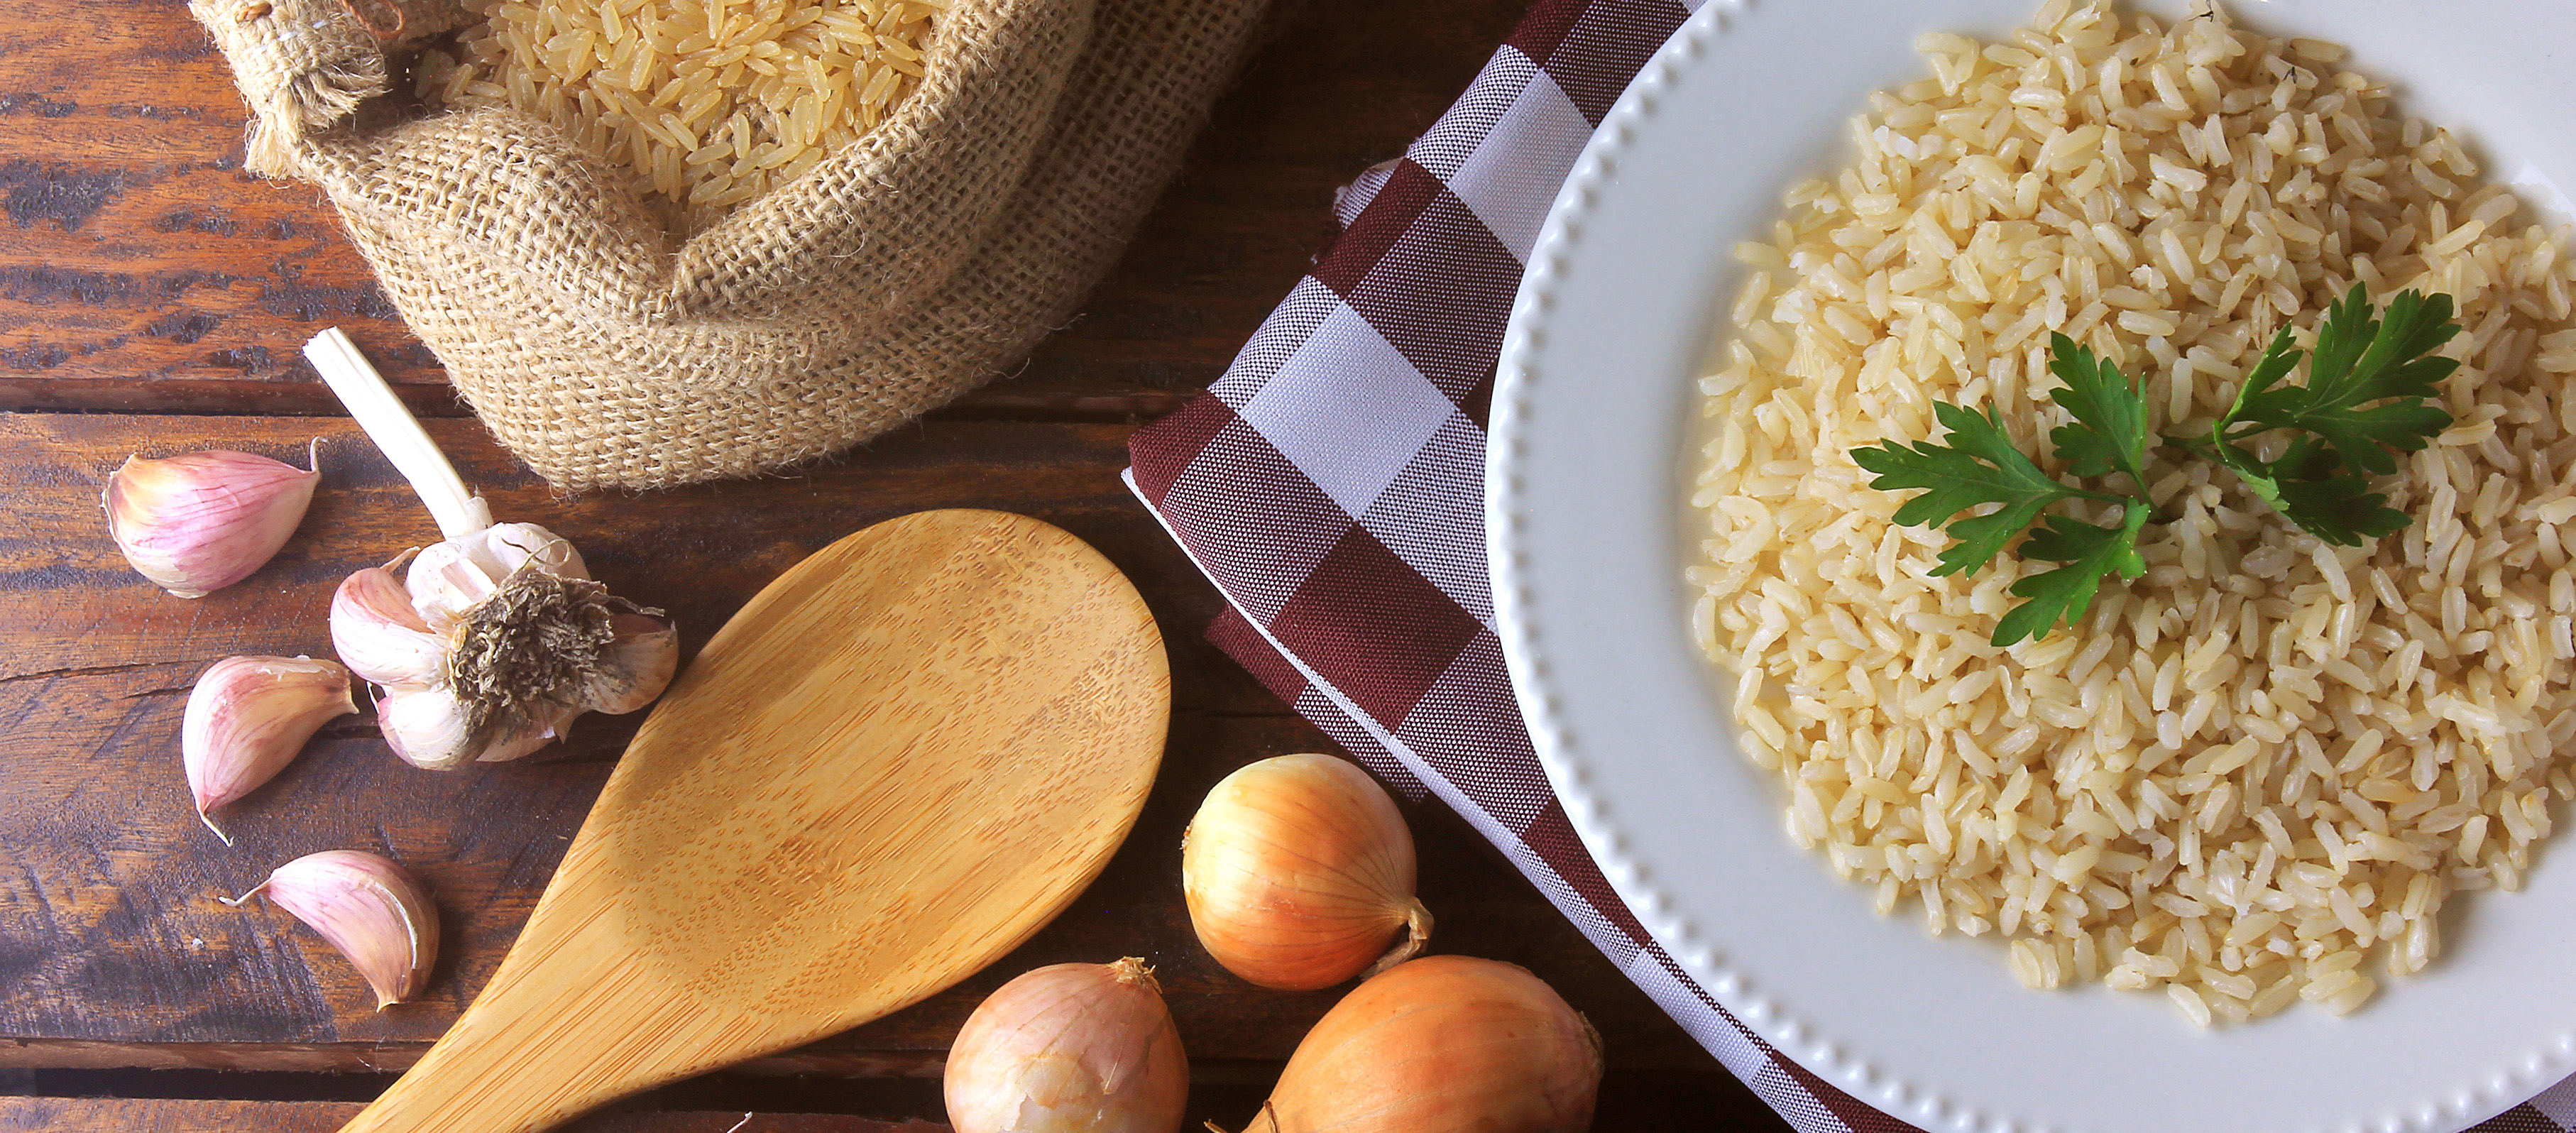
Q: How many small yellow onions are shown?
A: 3